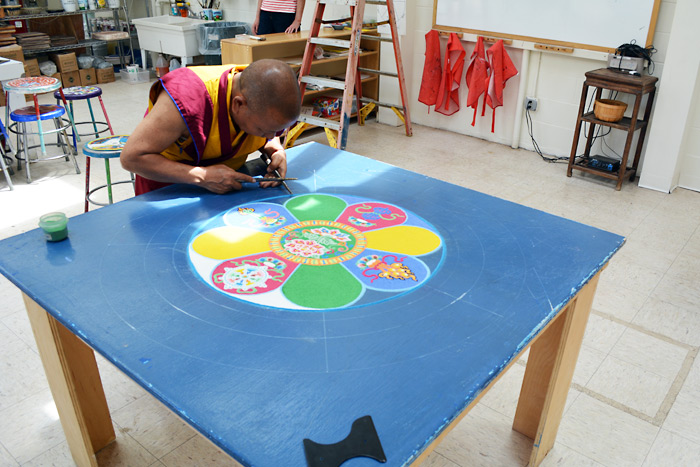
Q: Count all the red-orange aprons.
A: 4